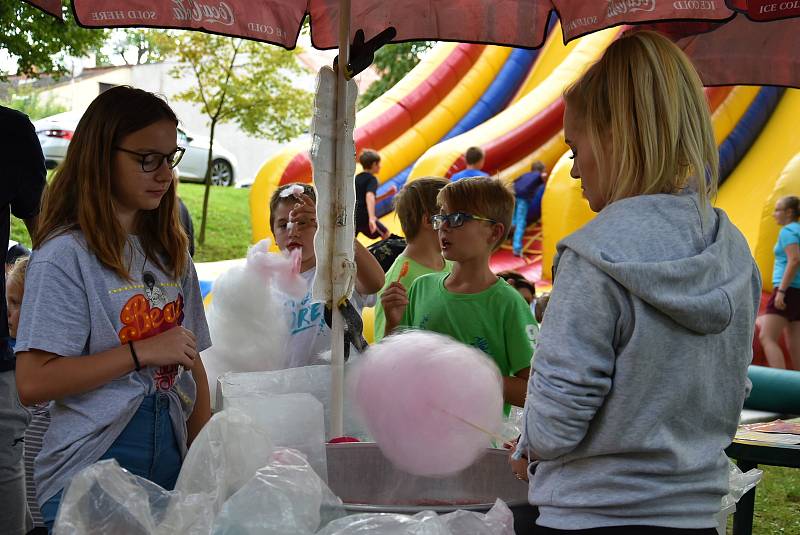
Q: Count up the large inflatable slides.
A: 1